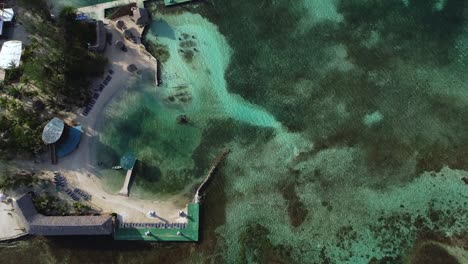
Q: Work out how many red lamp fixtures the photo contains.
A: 0